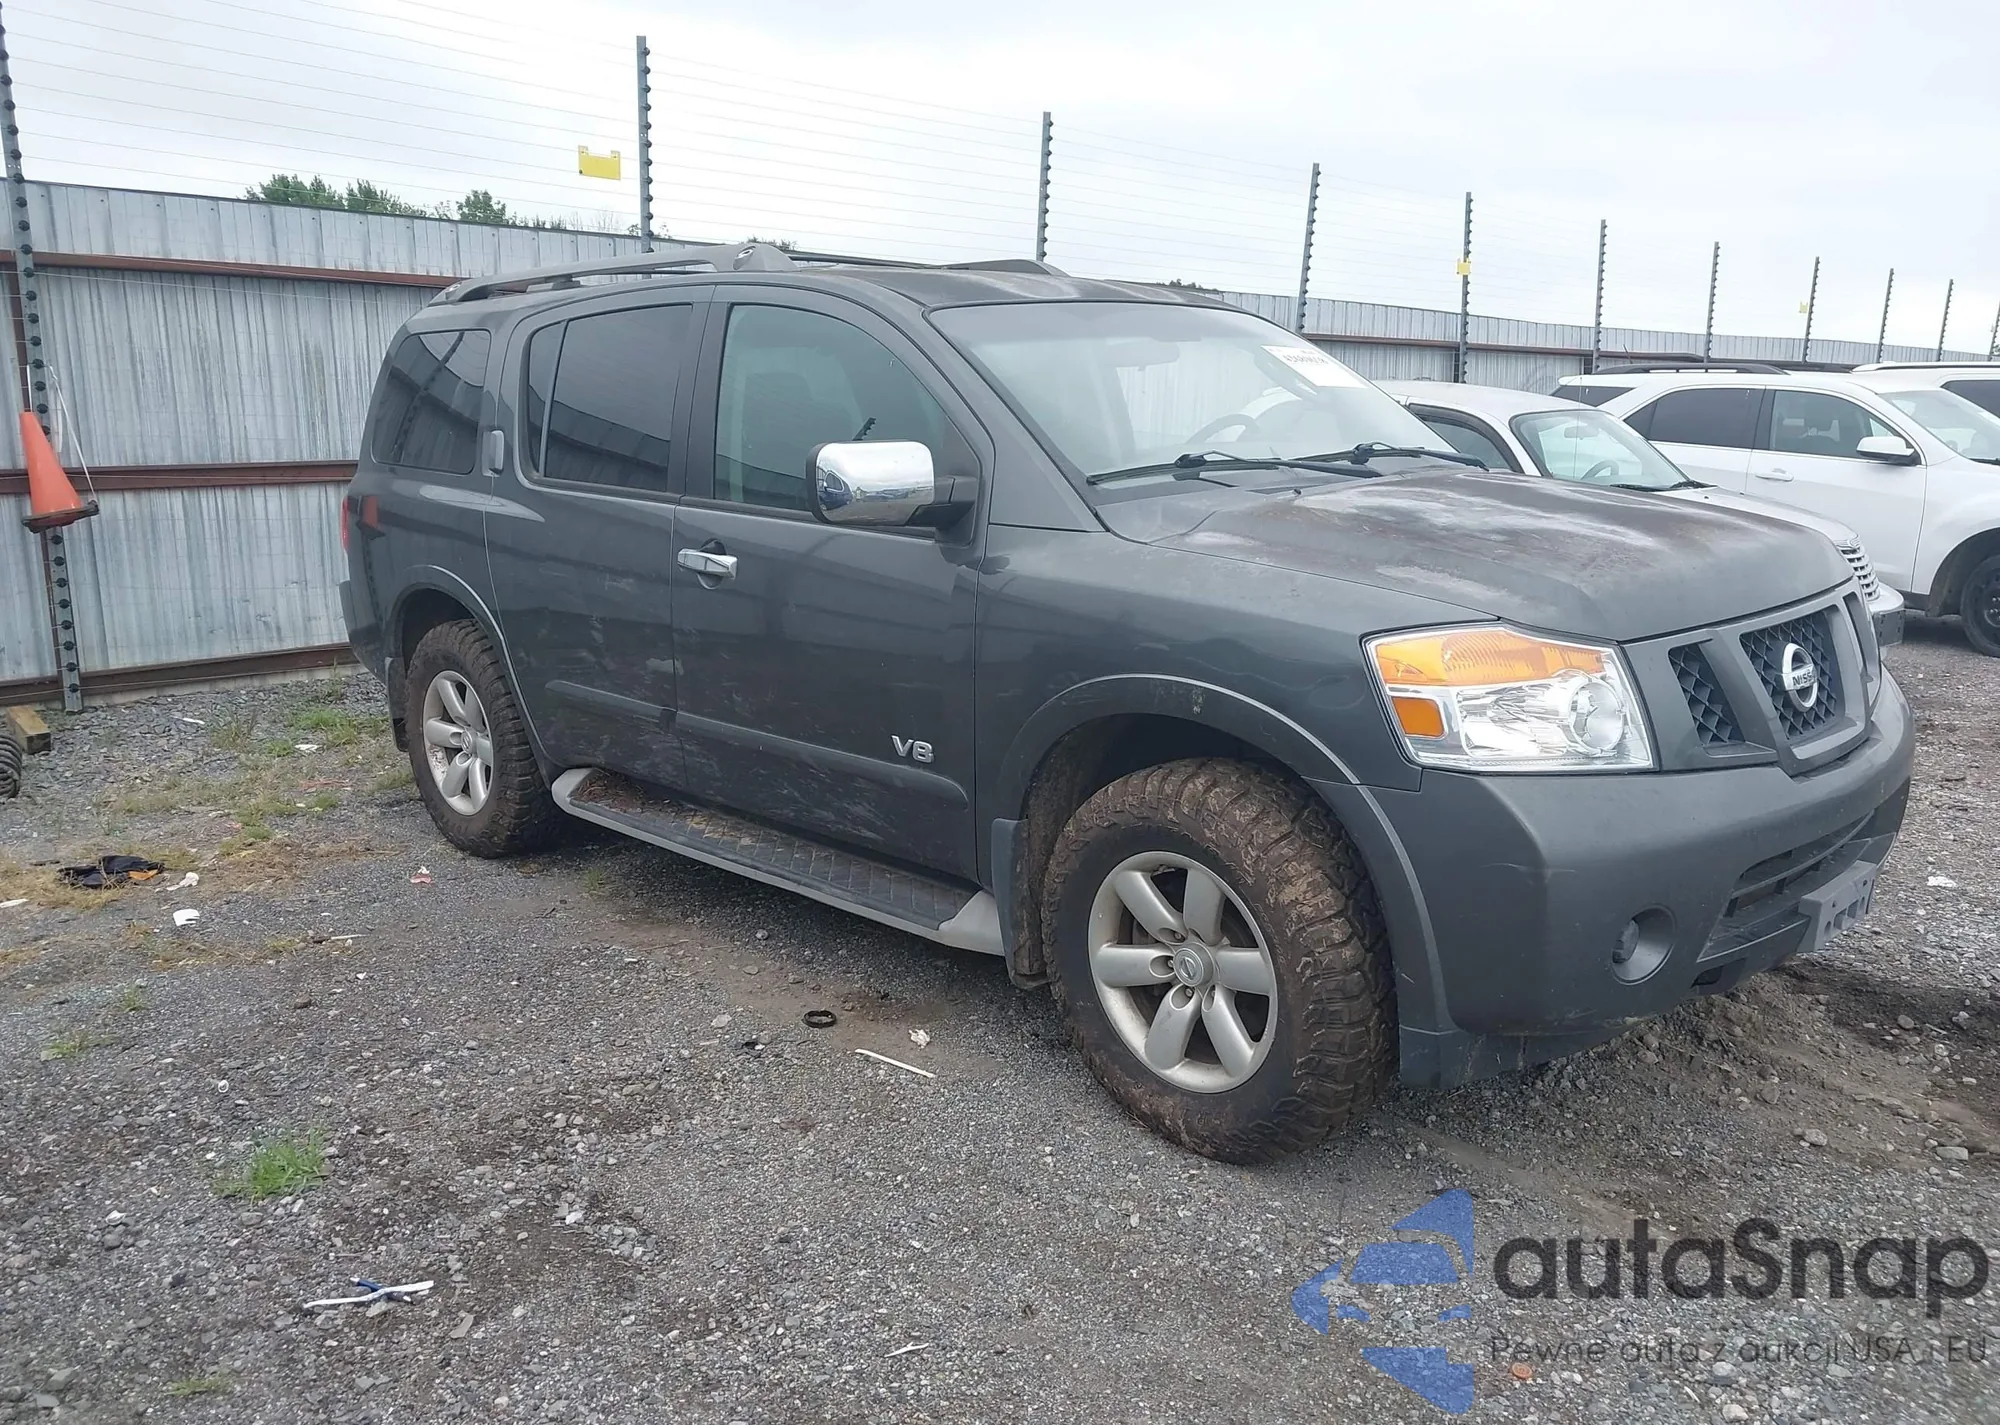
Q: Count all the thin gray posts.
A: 11